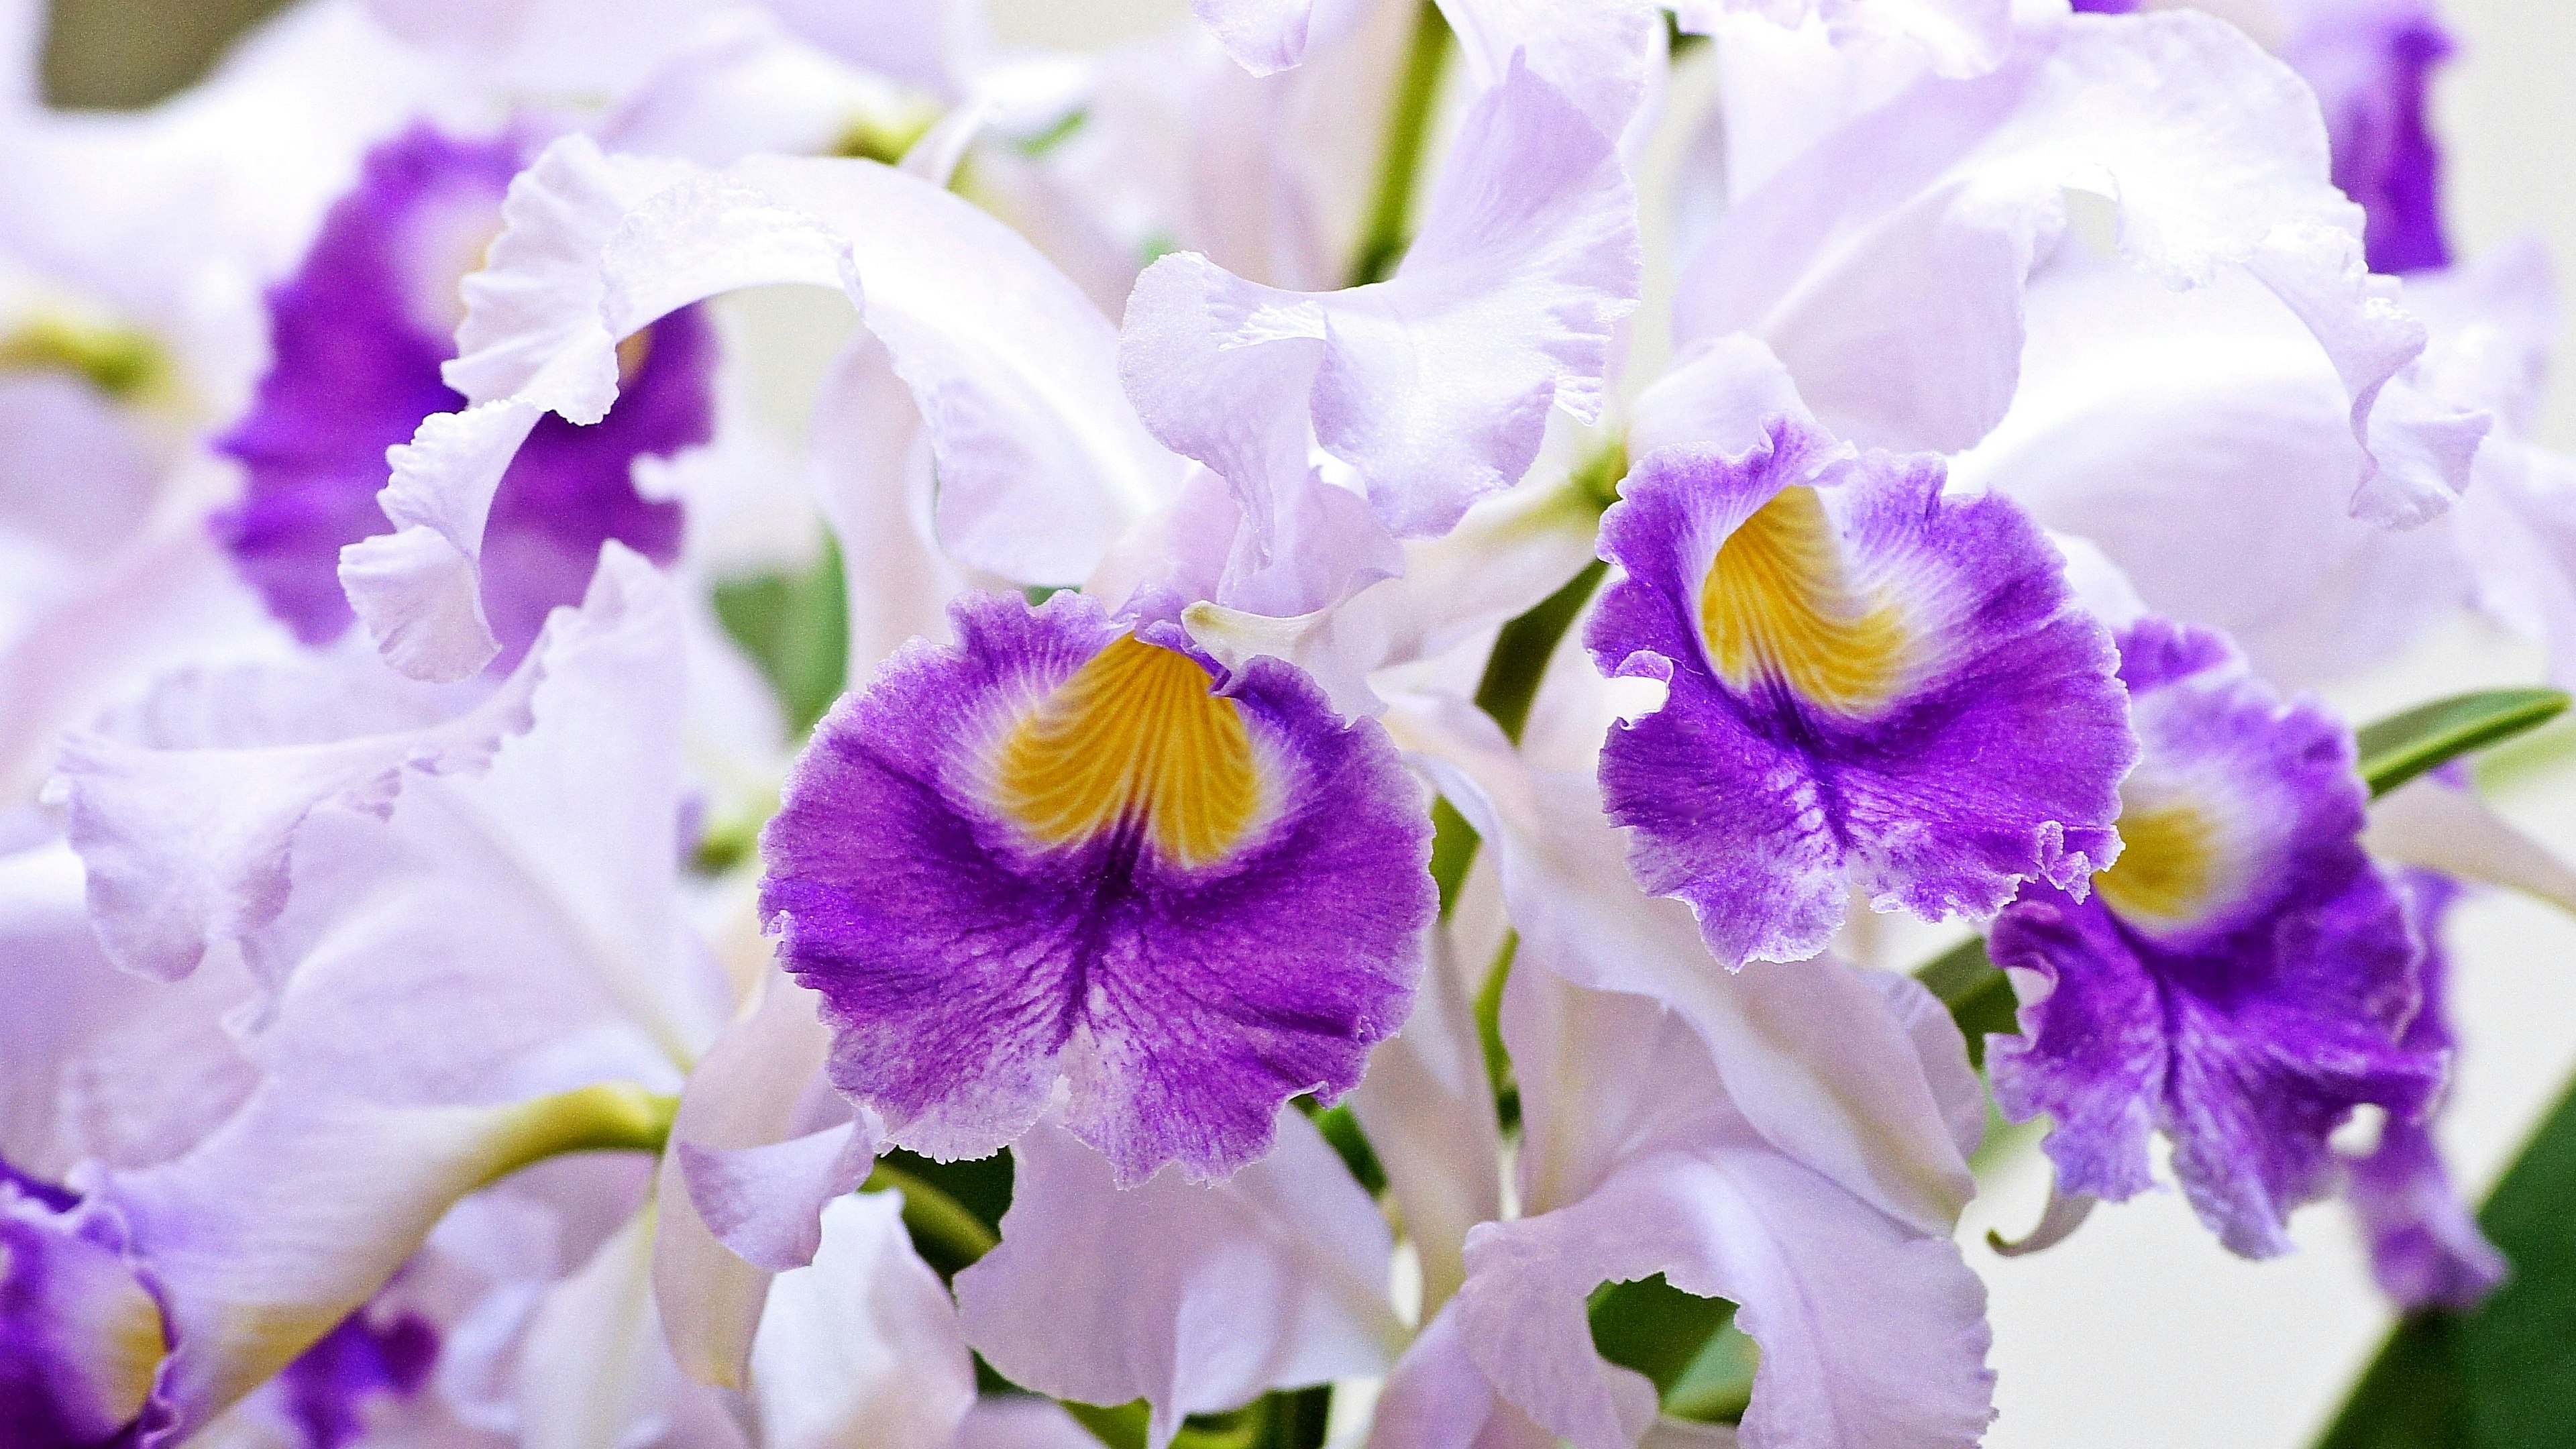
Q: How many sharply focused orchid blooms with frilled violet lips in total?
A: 2